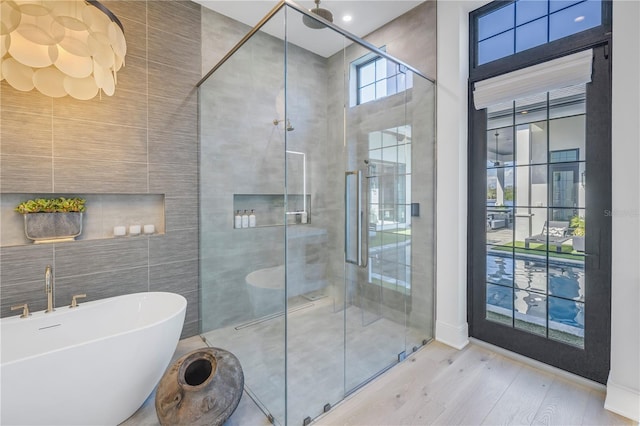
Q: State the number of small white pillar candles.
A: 3